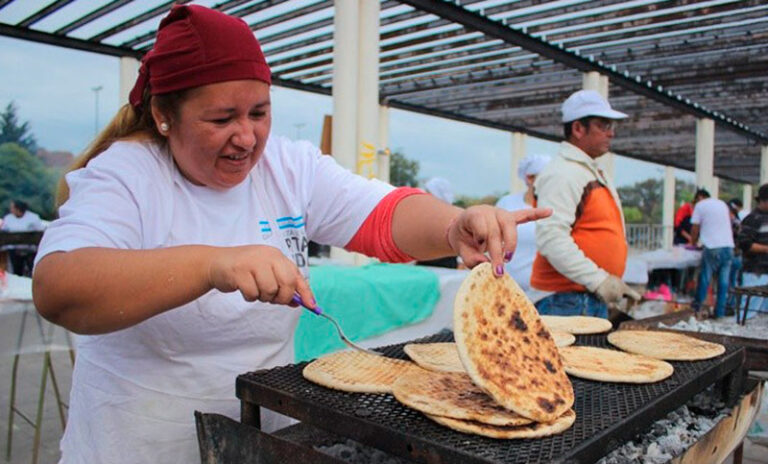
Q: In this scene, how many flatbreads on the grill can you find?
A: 9